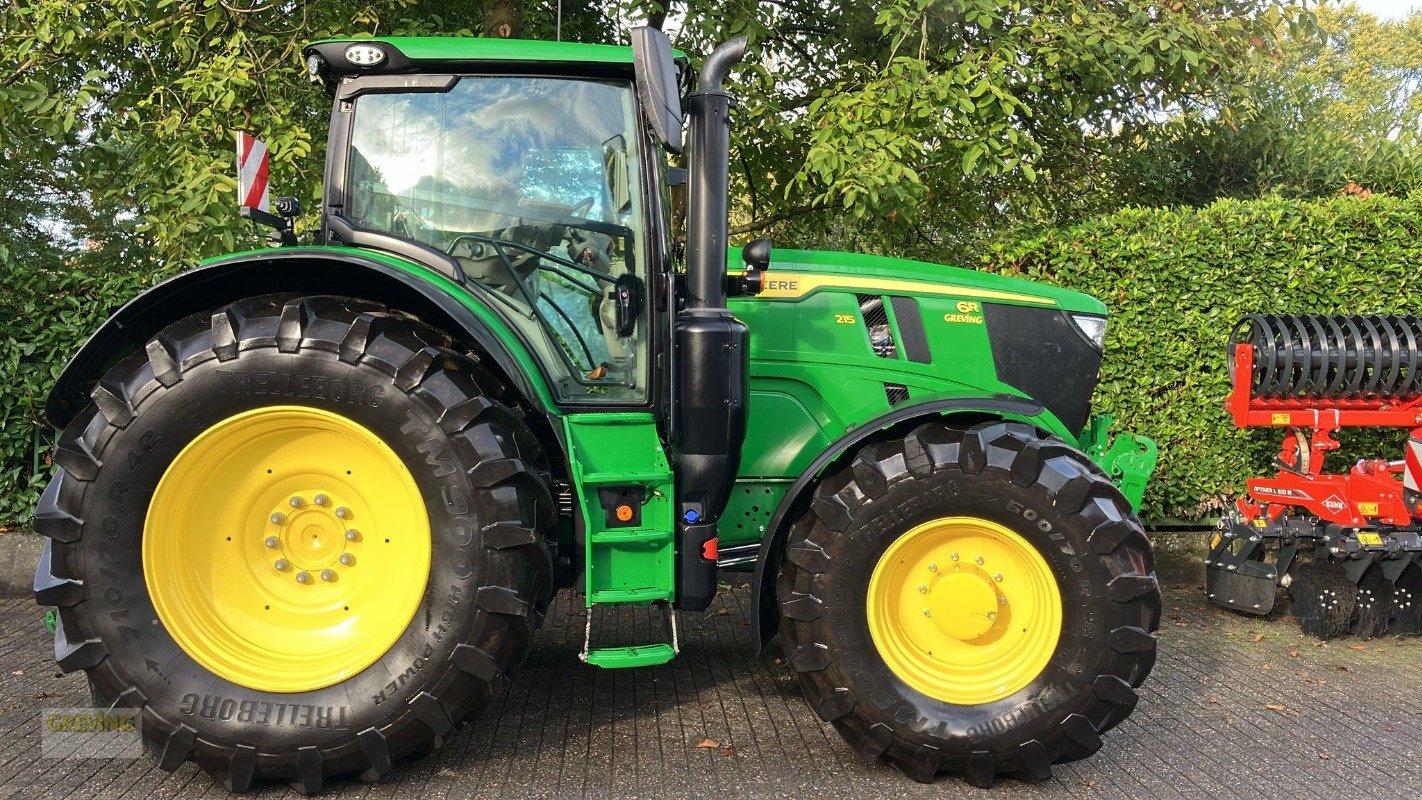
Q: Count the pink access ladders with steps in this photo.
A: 0